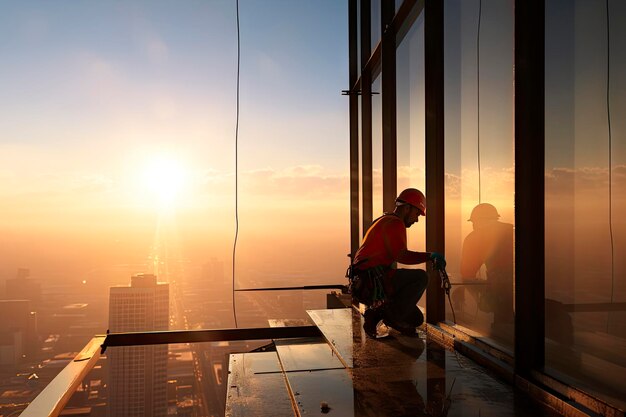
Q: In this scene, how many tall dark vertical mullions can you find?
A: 5